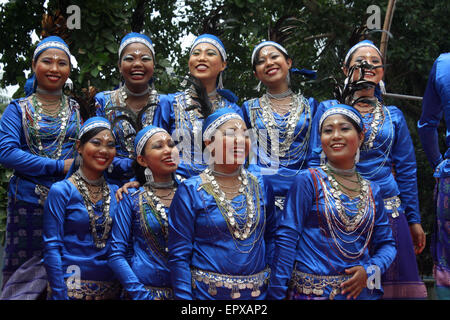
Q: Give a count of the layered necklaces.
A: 9